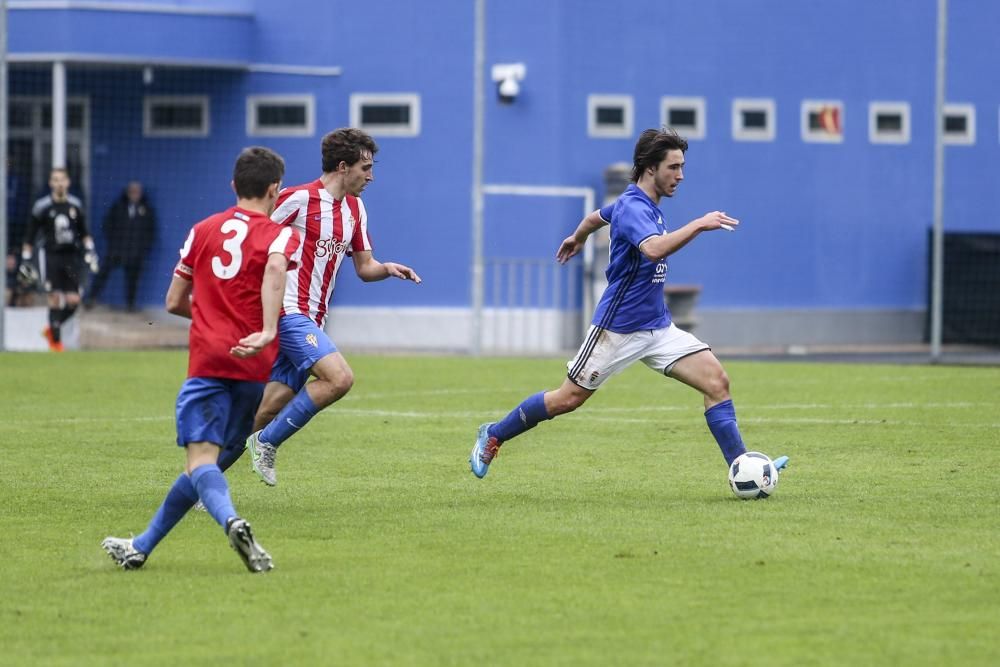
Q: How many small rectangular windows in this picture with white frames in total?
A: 9